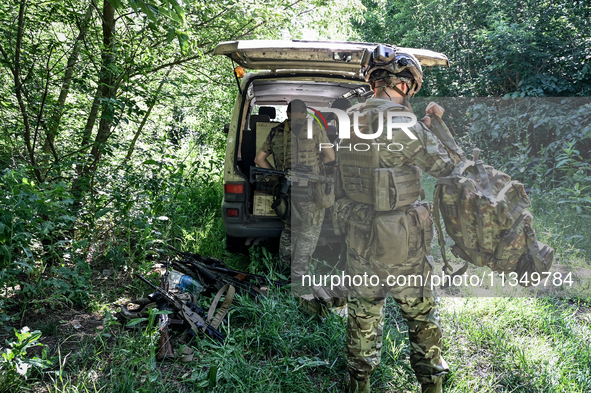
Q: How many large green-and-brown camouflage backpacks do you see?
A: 1